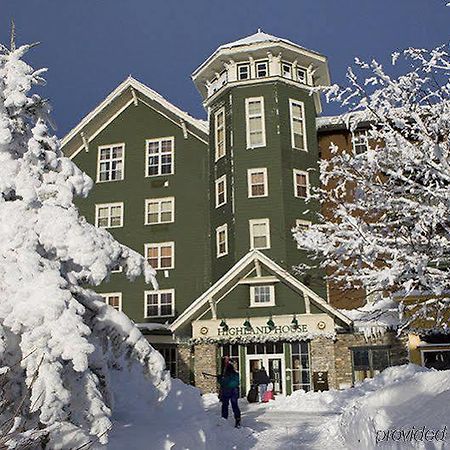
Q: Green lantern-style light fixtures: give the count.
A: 4